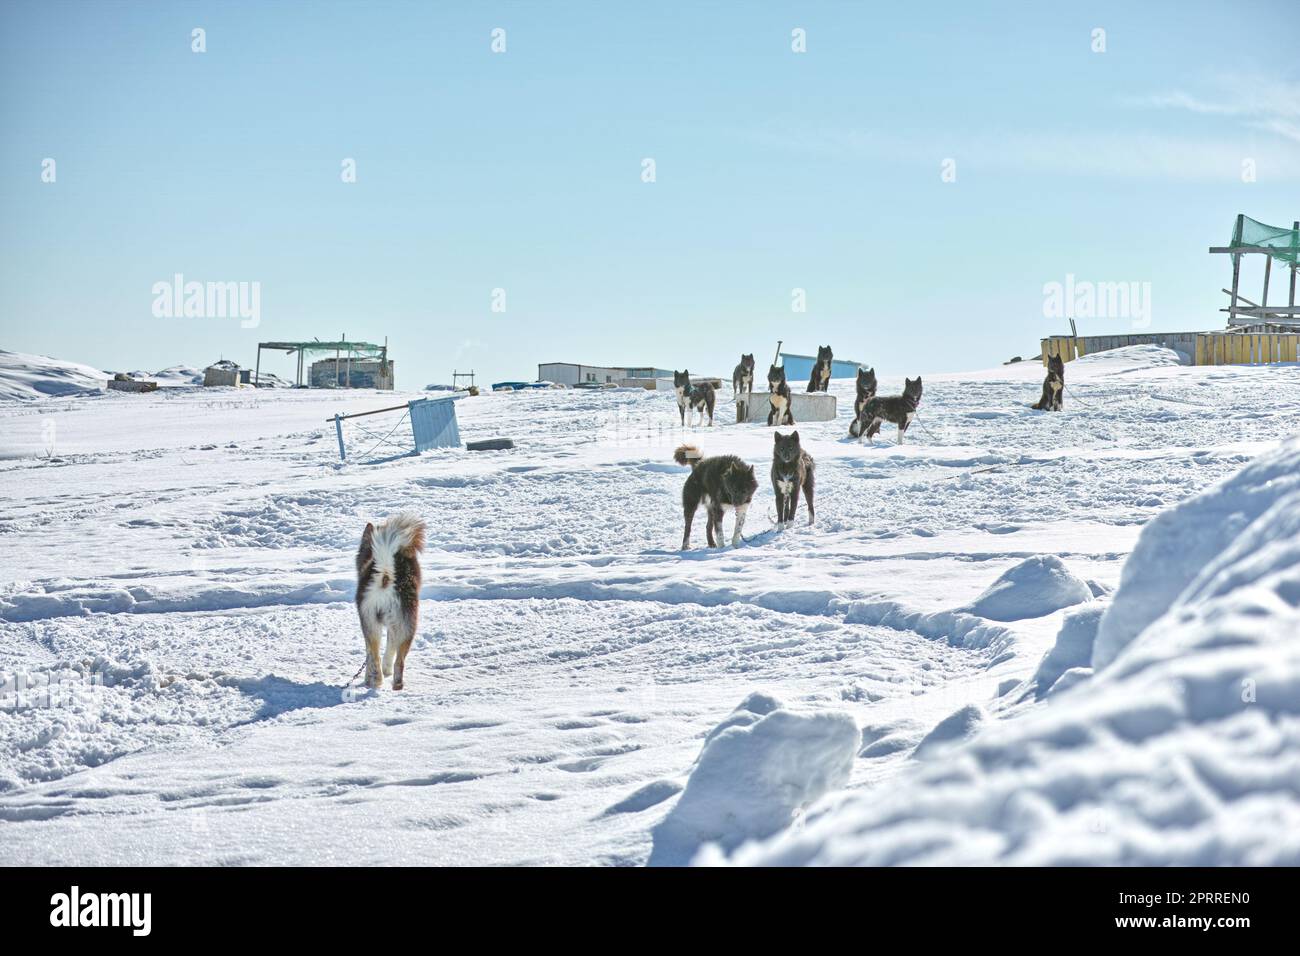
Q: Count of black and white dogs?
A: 9